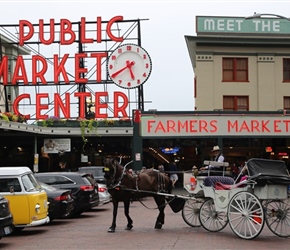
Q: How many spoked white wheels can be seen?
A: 4